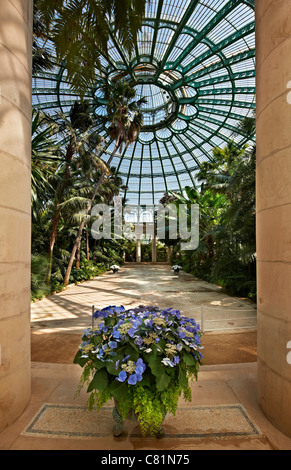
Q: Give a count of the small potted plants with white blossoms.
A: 2